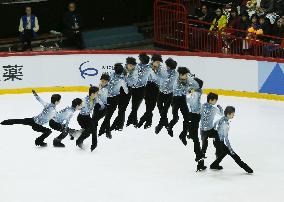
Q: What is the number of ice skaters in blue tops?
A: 13